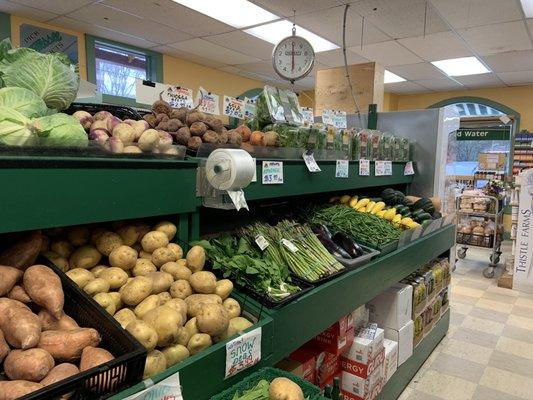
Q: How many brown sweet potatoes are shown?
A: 12